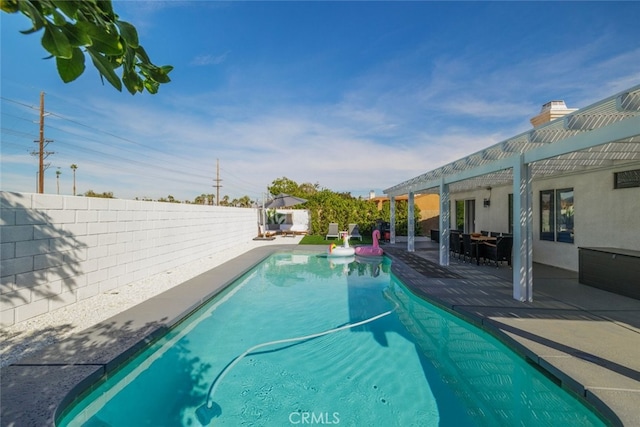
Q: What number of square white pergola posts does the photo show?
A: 4